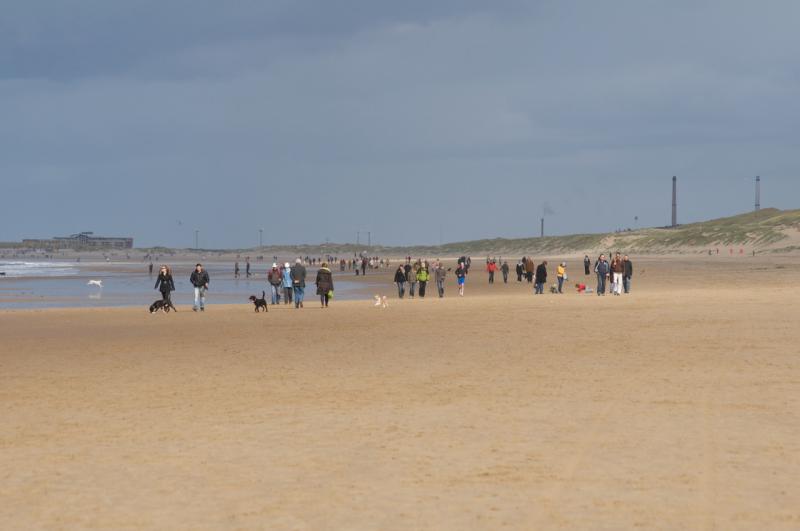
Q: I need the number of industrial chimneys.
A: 3